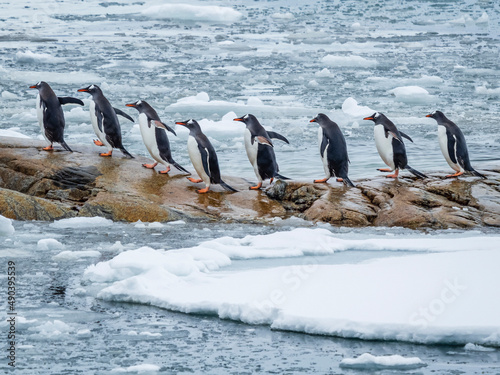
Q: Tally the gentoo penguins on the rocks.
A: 8